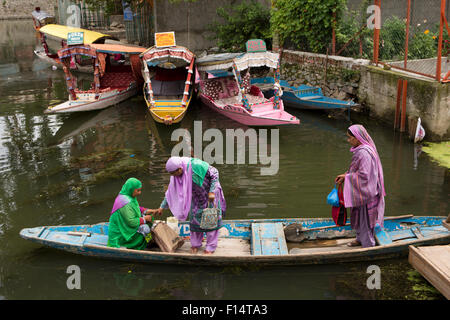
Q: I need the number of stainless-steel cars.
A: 0